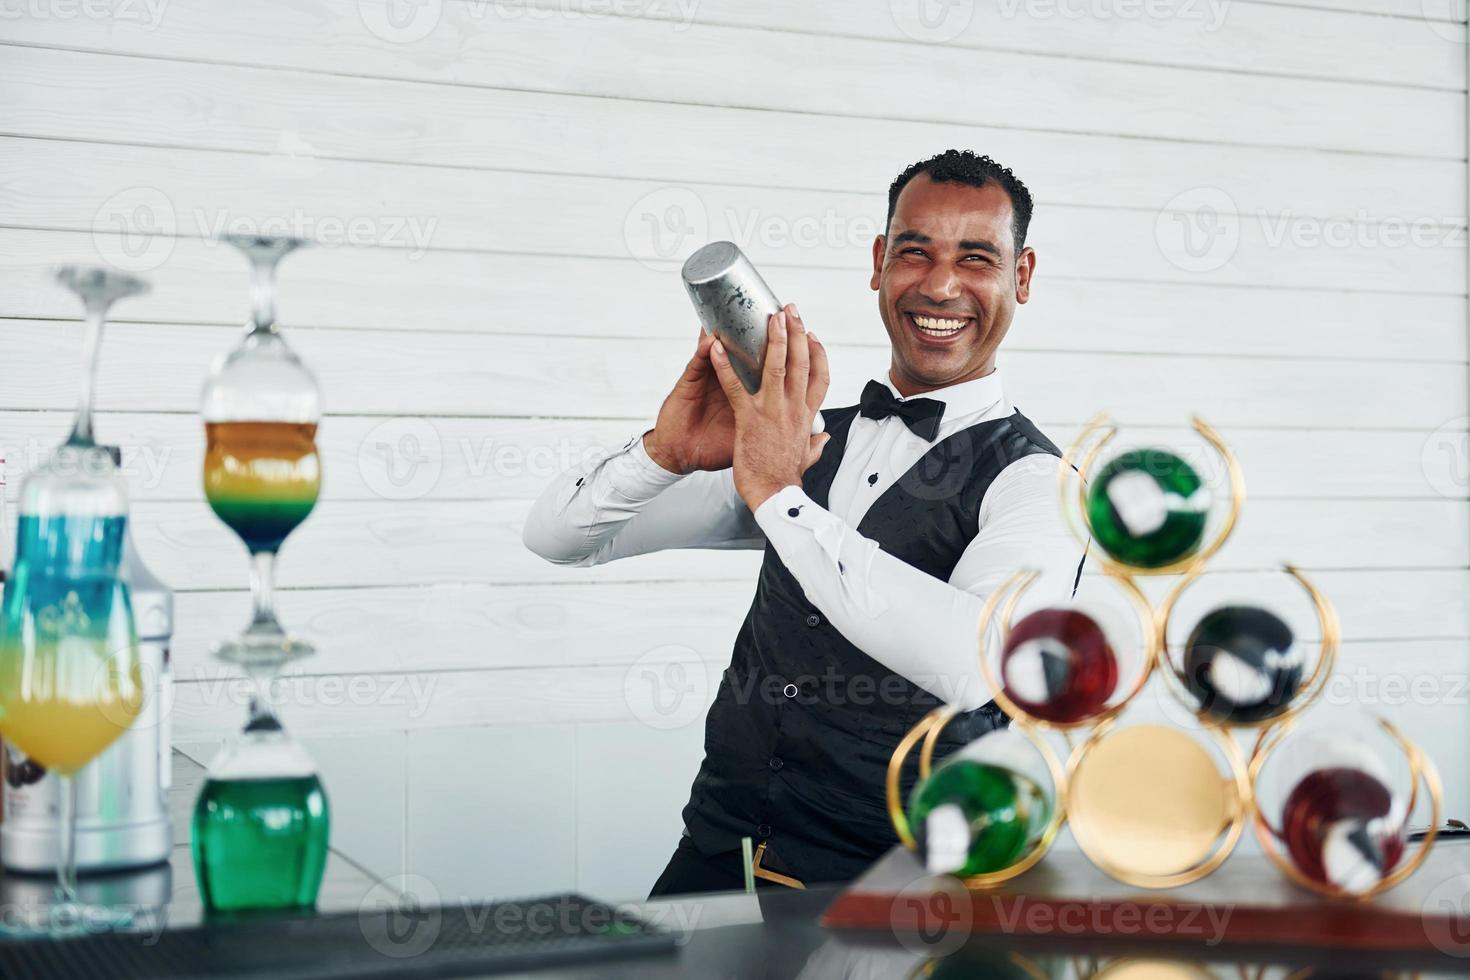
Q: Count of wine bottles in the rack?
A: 5